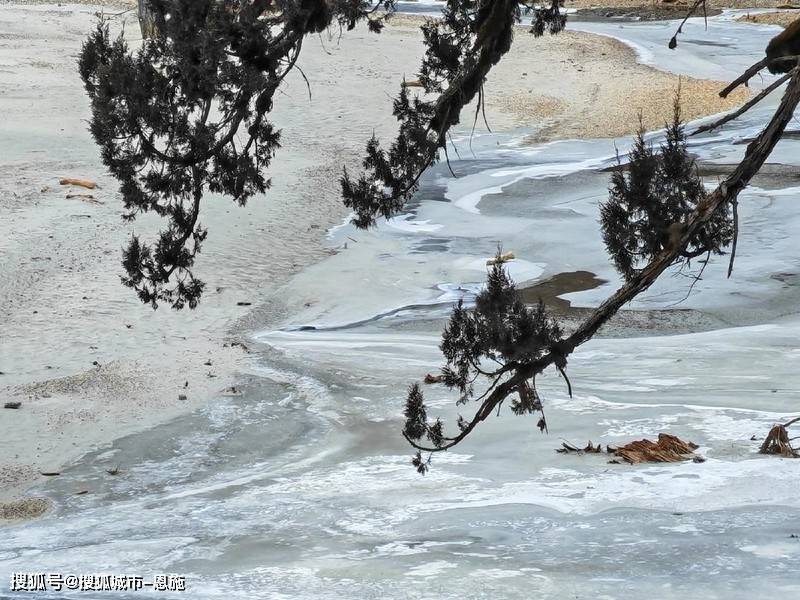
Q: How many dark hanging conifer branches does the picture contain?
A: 3